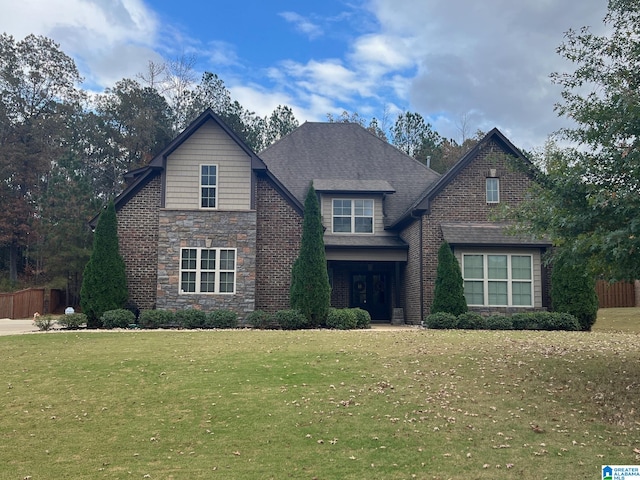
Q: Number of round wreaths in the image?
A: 2